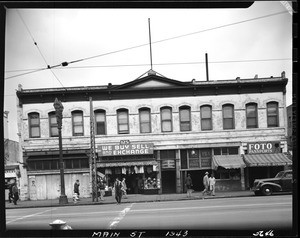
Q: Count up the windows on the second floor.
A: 12